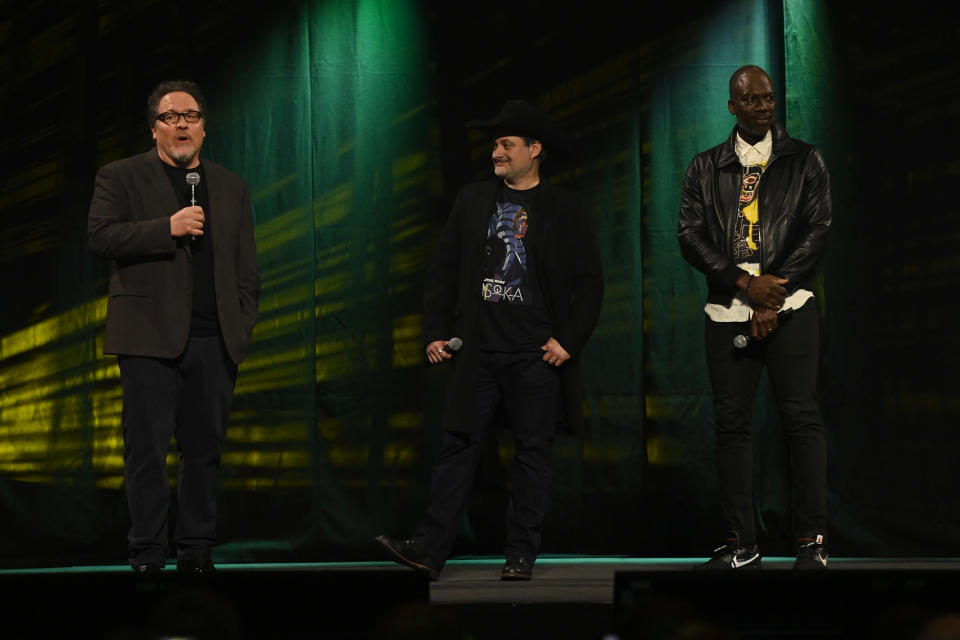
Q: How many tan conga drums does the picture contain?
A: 0